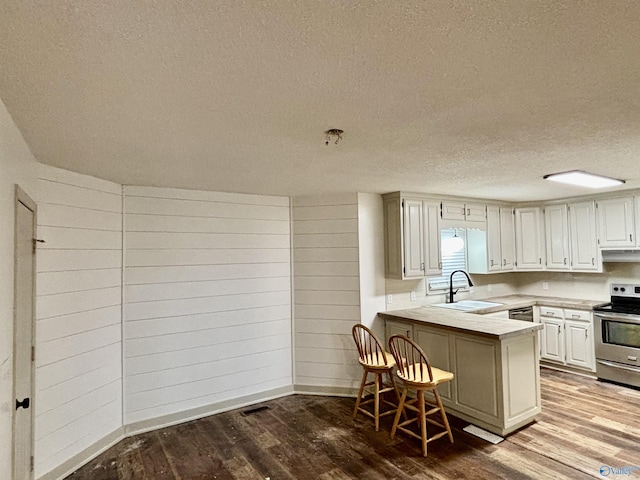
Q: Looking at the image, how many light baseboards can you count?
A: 3